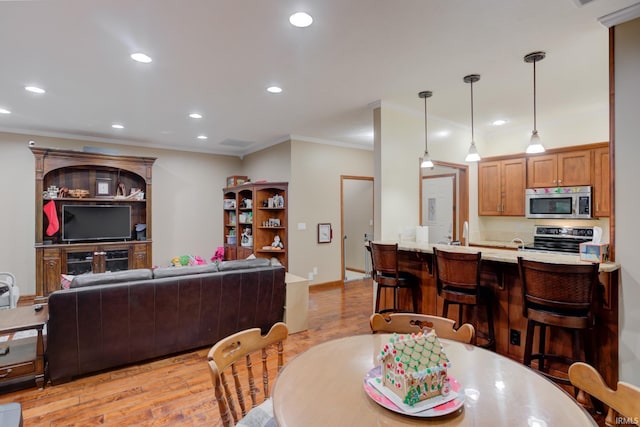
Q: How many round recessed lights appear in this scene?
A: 9